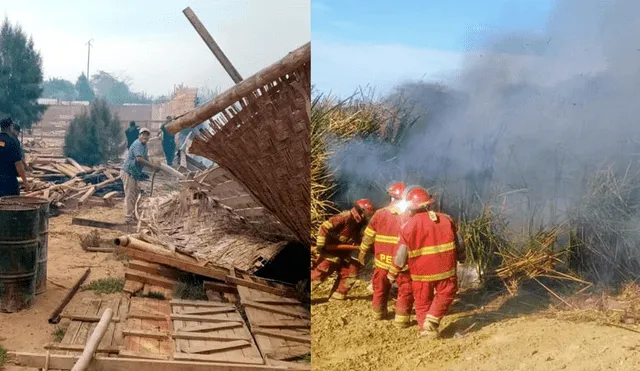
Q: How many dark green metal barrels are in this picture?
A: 2